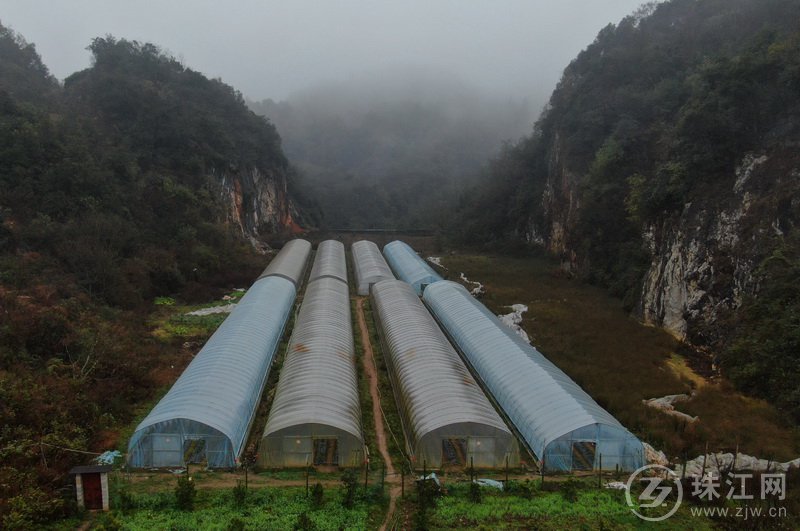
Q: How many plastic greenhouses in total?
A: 8